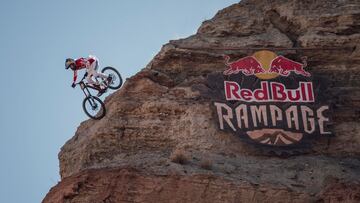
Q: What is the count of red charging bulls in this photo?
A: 2